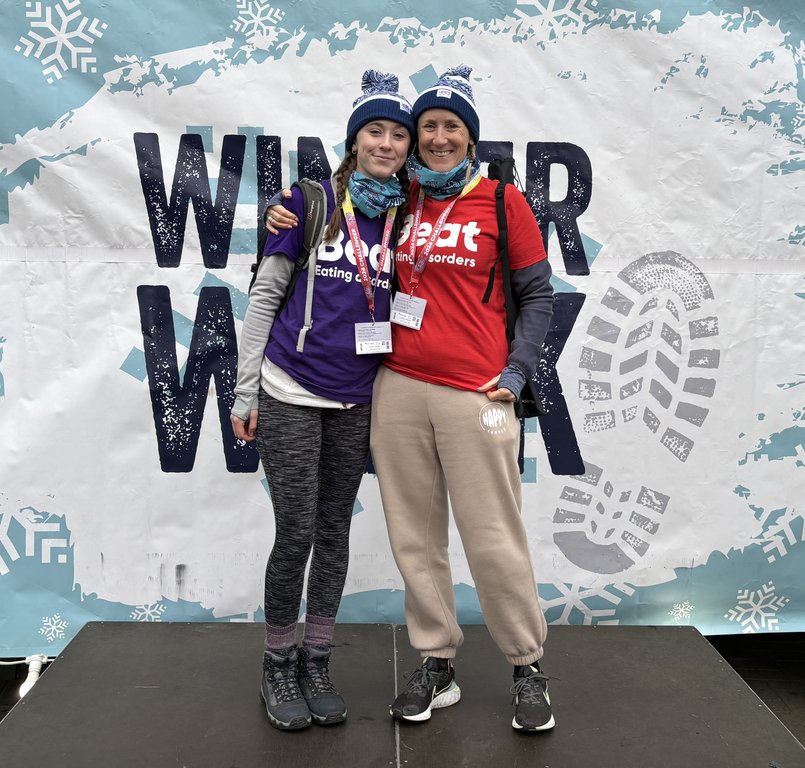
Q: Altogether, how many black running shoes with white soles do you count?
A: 2